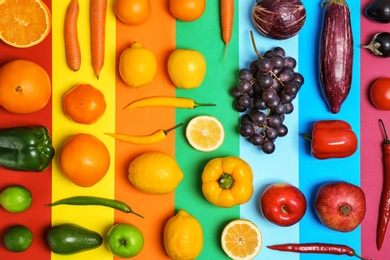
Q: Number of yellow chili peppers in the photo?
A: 2